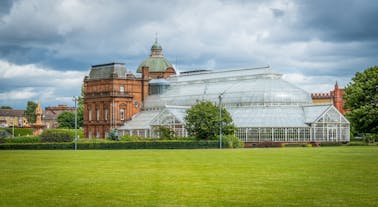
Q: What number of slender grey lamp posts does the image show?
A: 2